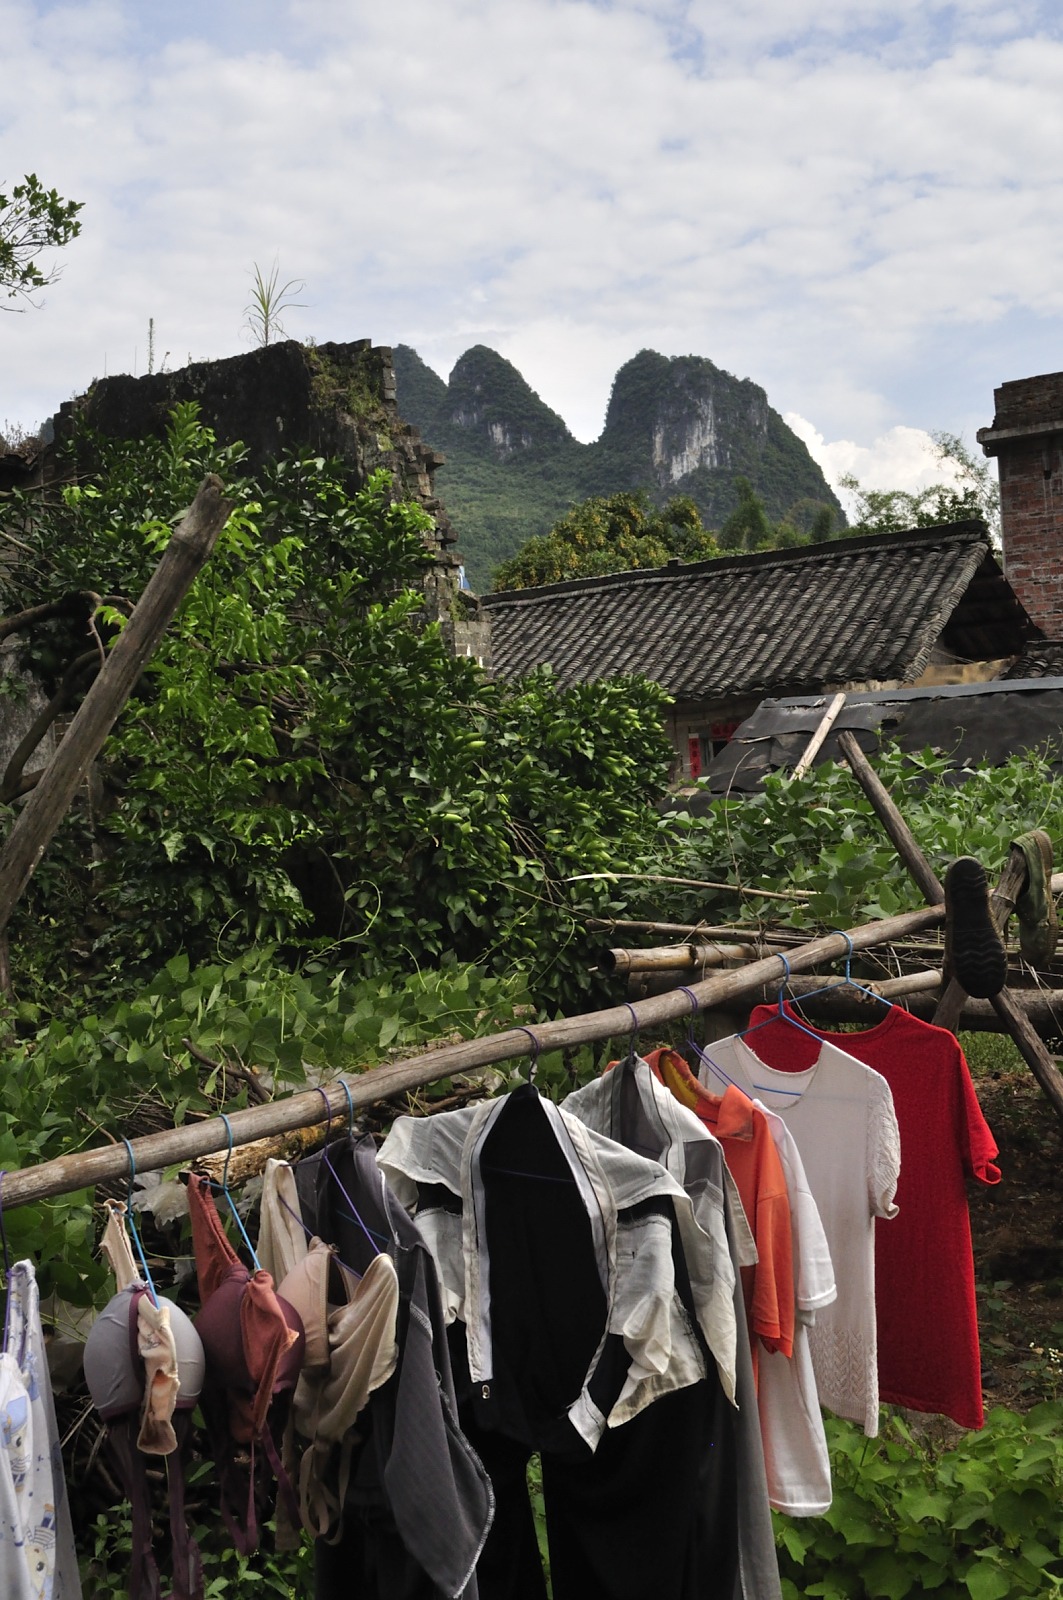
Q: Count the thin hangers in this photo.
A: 11